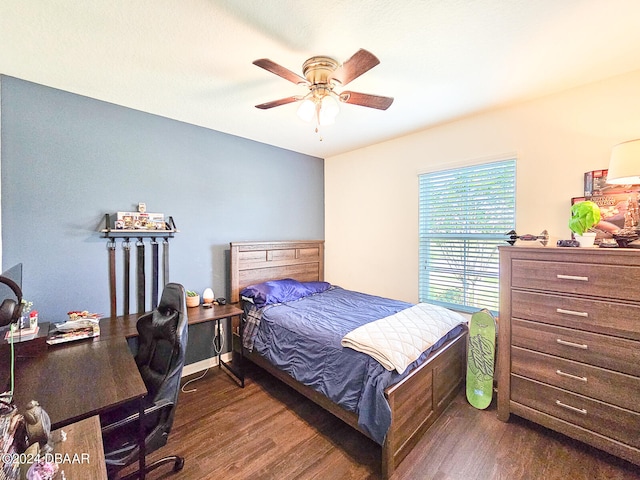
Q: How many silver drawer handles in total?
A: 5